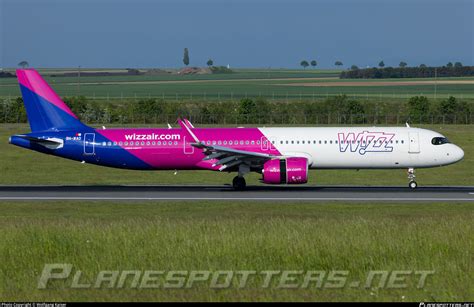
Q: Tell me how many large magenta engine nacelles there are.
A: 1